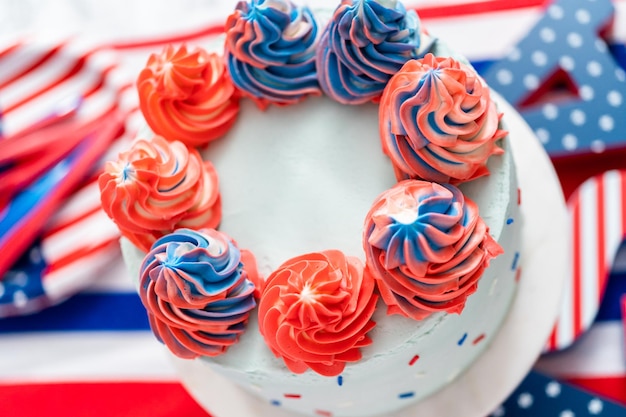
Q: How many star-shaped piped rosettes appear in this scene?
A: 8